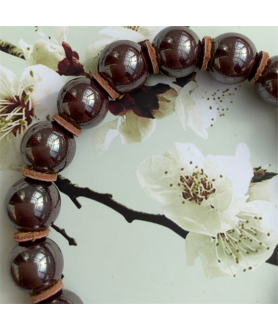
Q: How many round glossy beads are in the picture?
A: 9